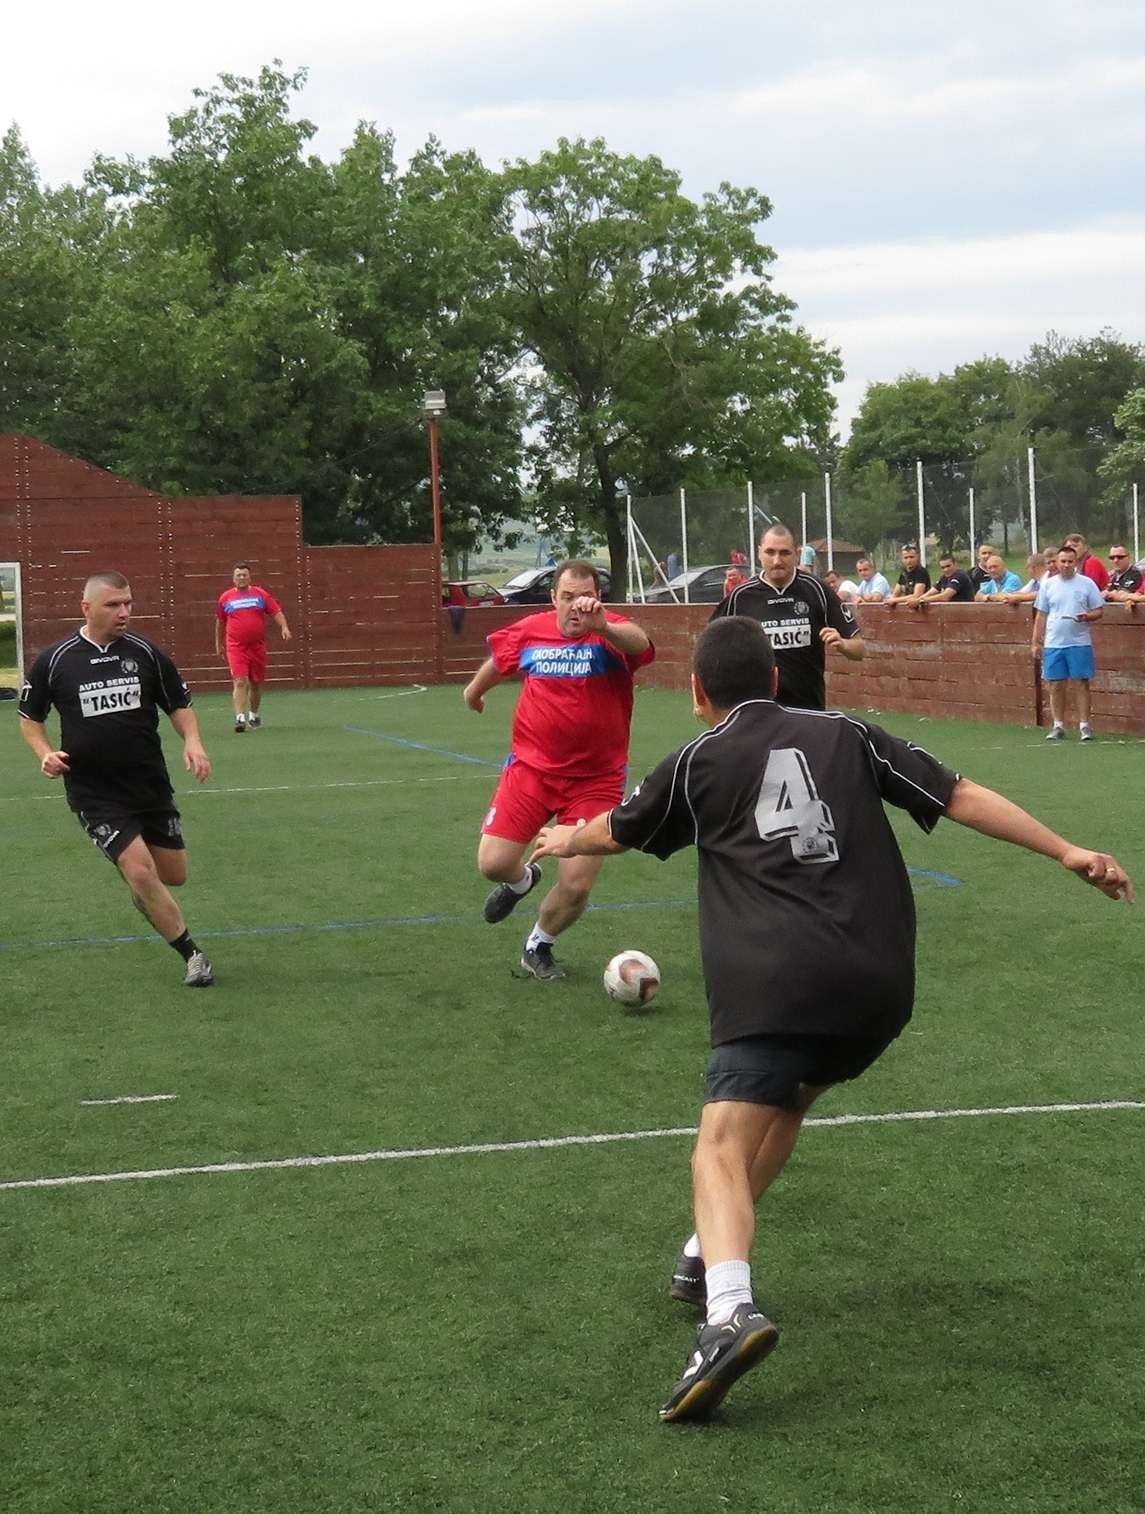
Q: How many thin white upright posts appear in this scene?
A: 9